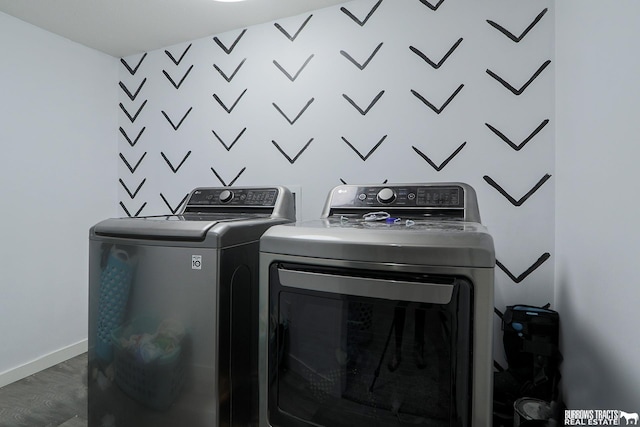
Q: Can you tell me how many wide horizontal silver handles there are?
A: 1